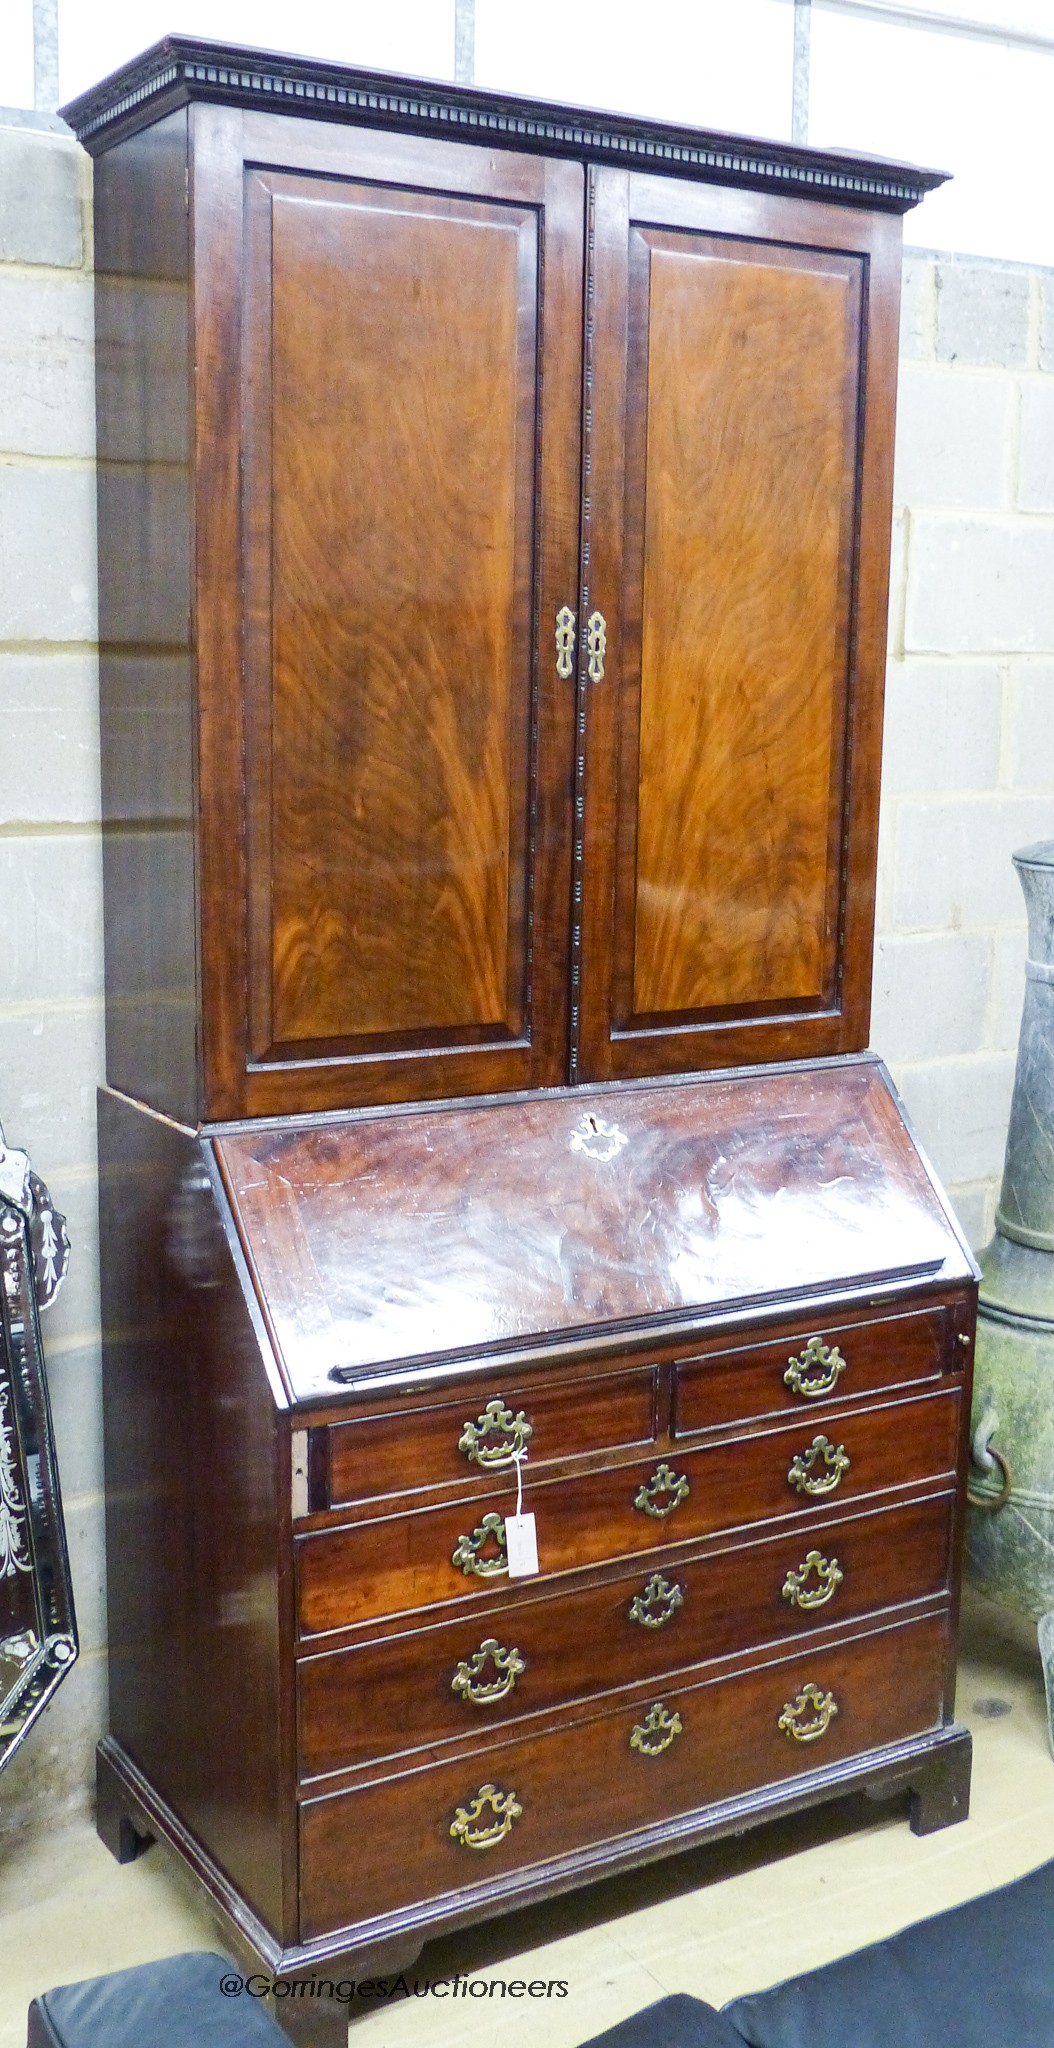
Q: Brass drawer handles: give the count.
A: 8